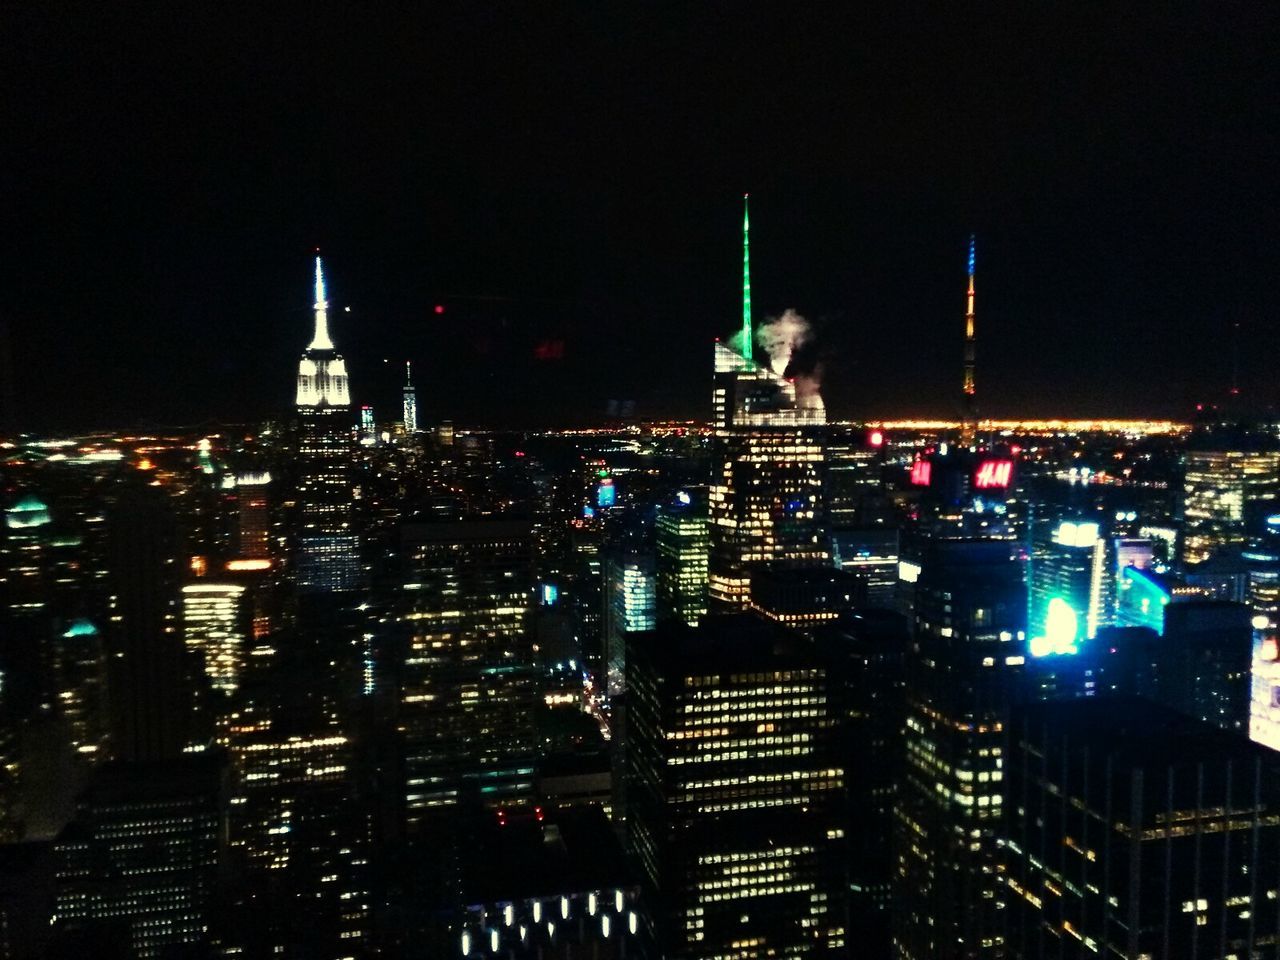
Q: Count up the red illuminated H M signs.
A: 2